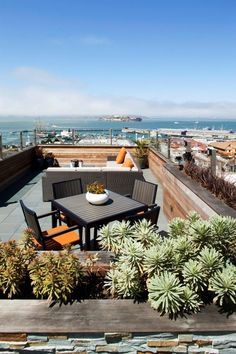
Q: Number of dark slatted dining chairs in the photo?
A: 4